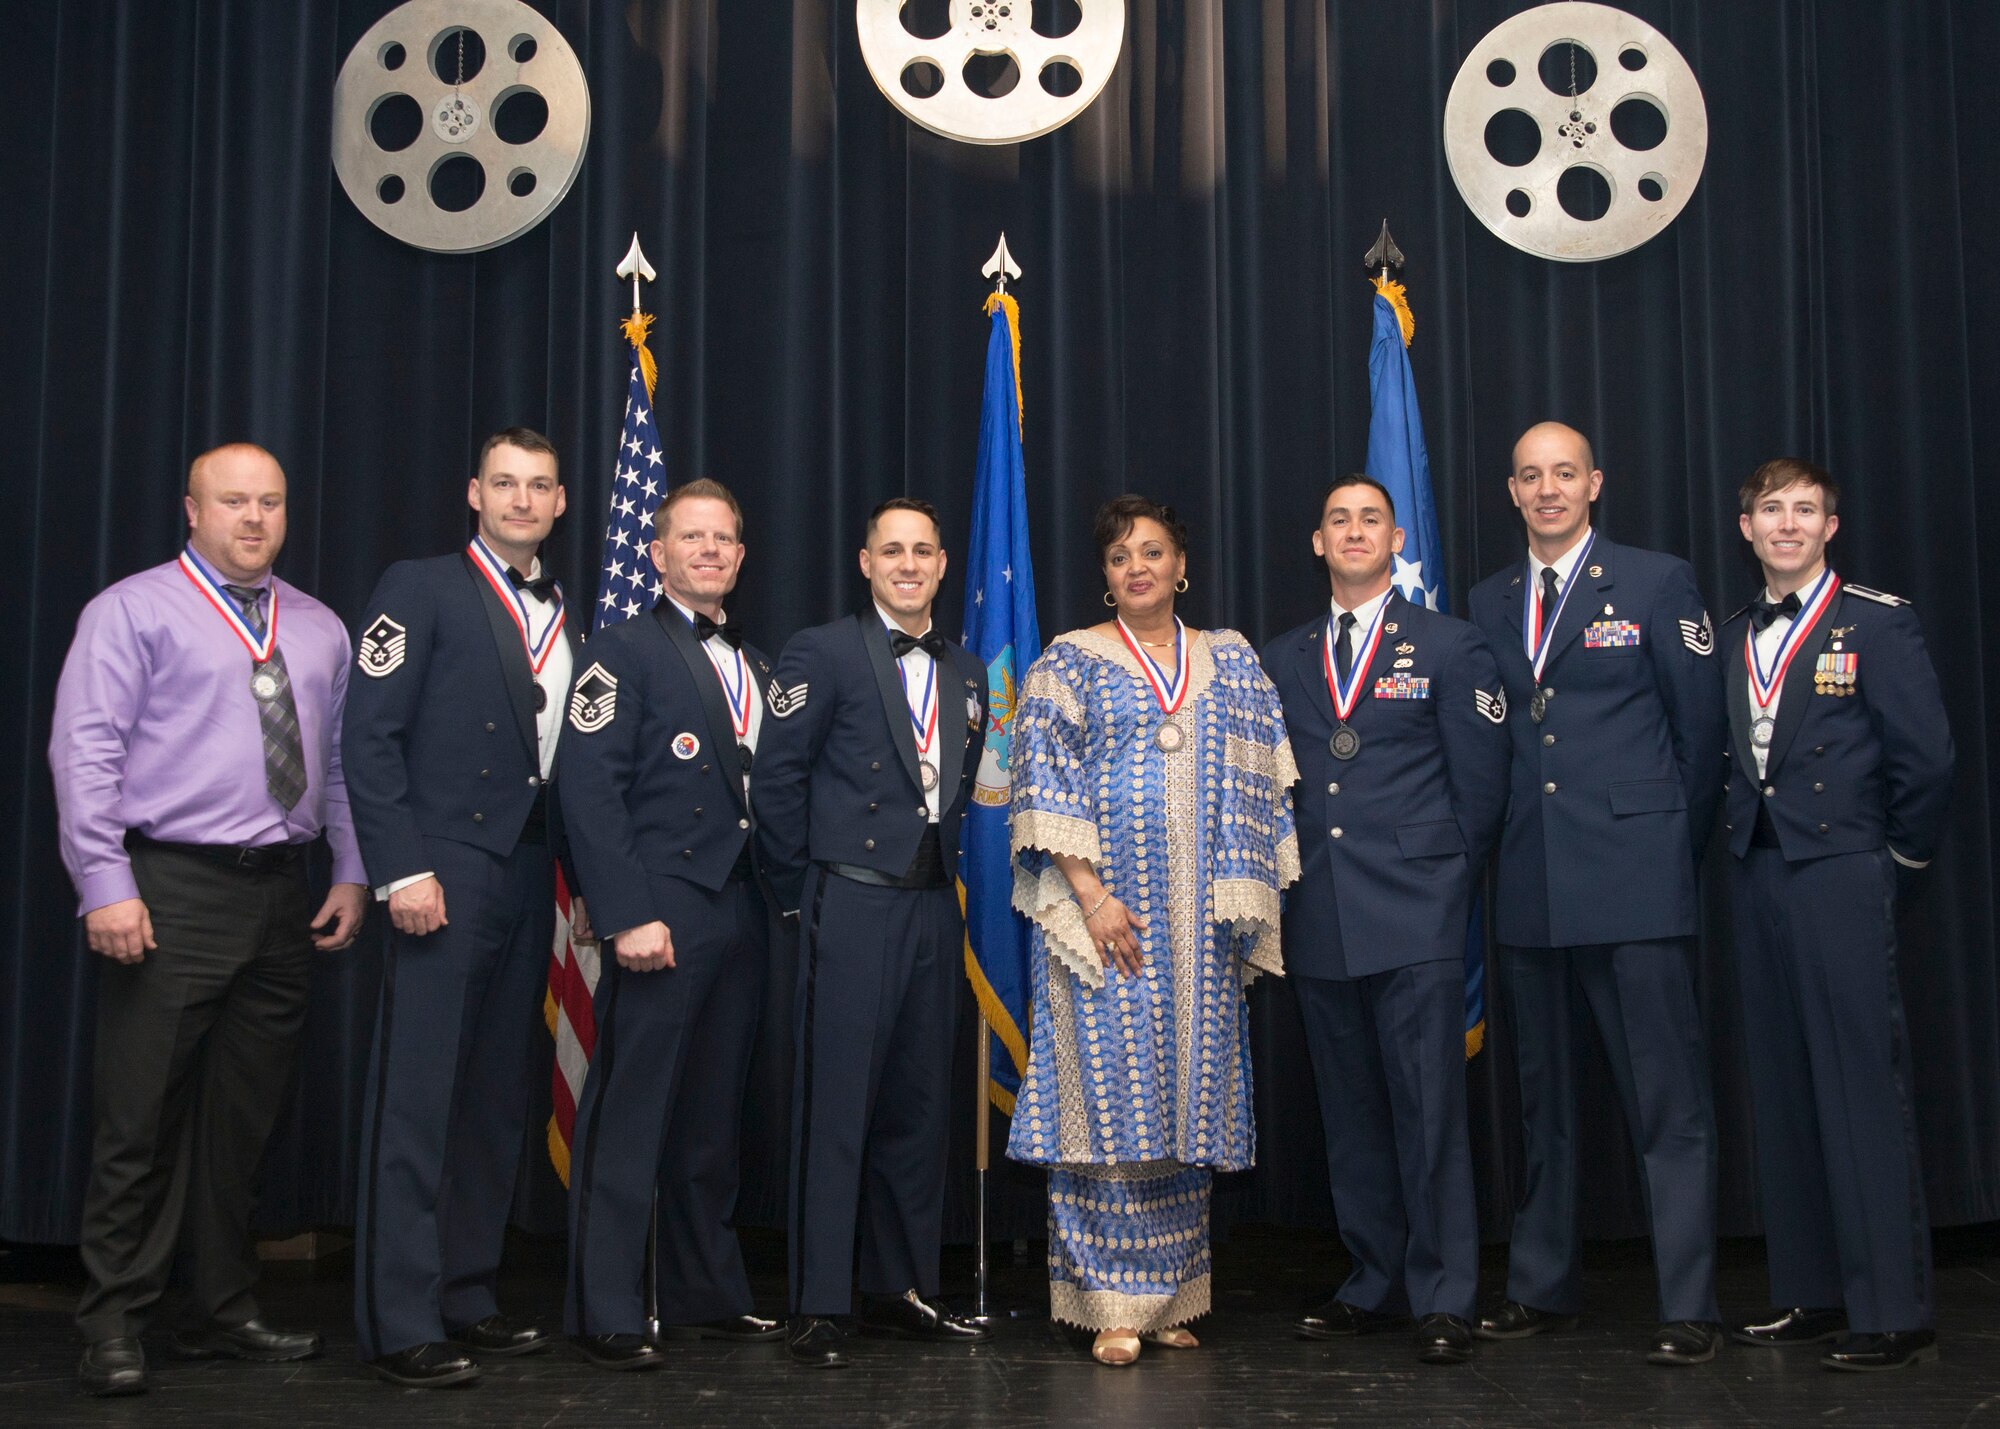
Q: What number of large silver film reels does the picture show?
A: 3